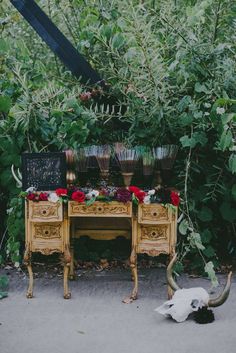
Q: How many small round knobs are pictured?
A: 5